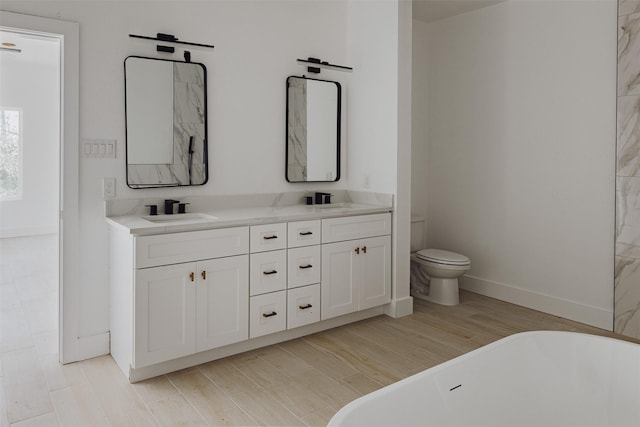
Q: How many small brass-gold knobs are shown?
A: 4